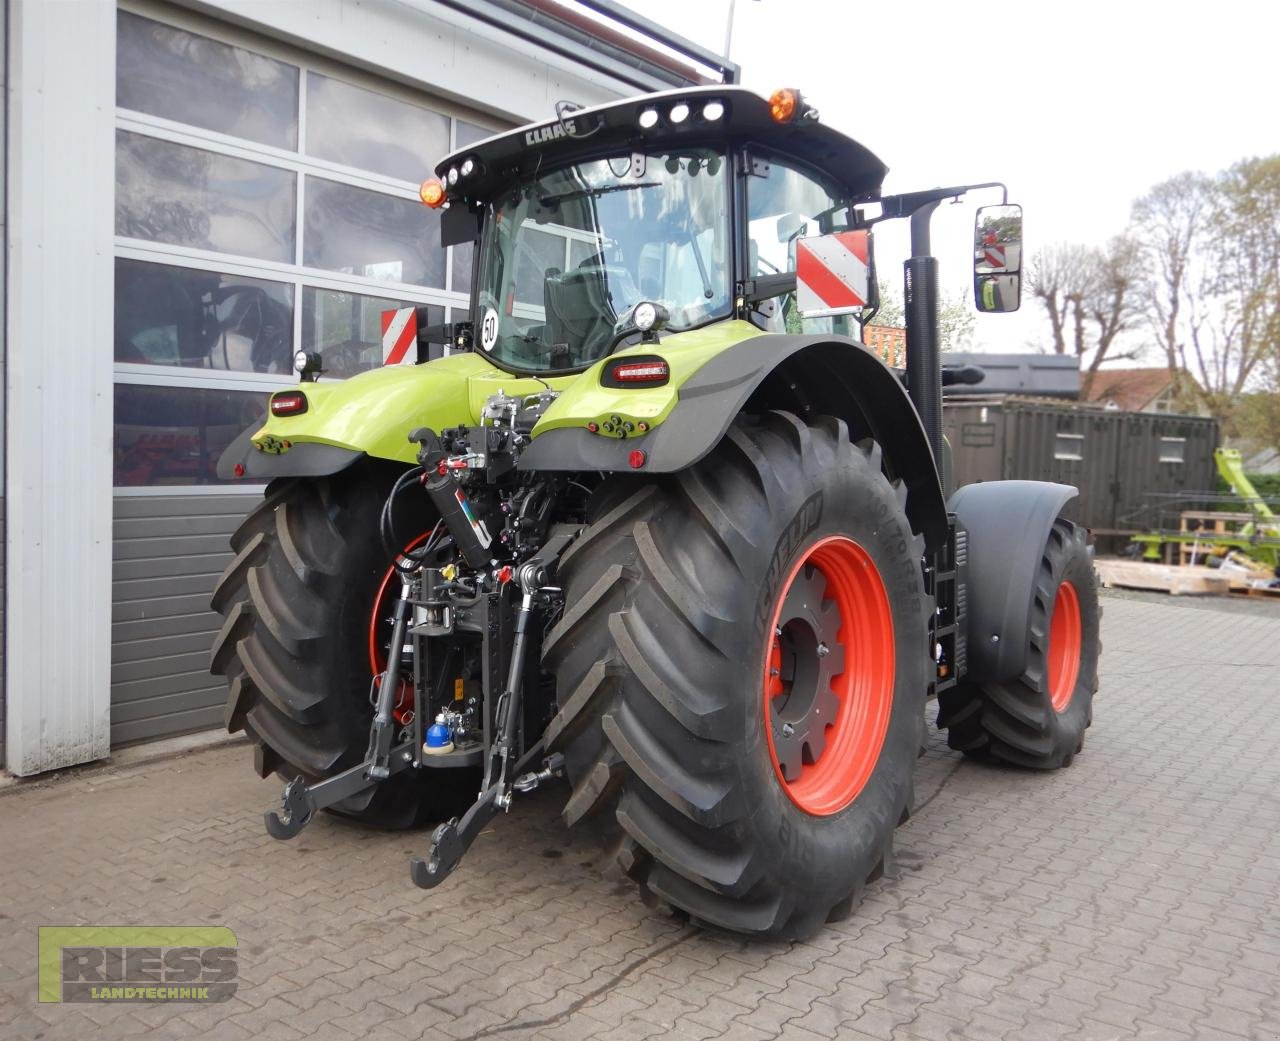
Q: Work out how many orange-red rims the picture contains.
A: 3